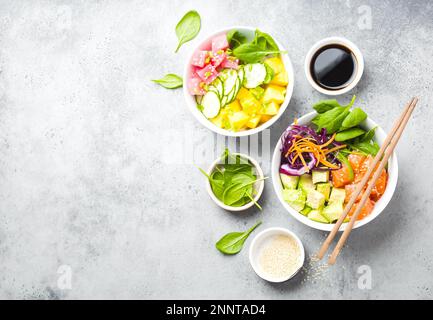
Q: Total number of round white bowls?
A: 5